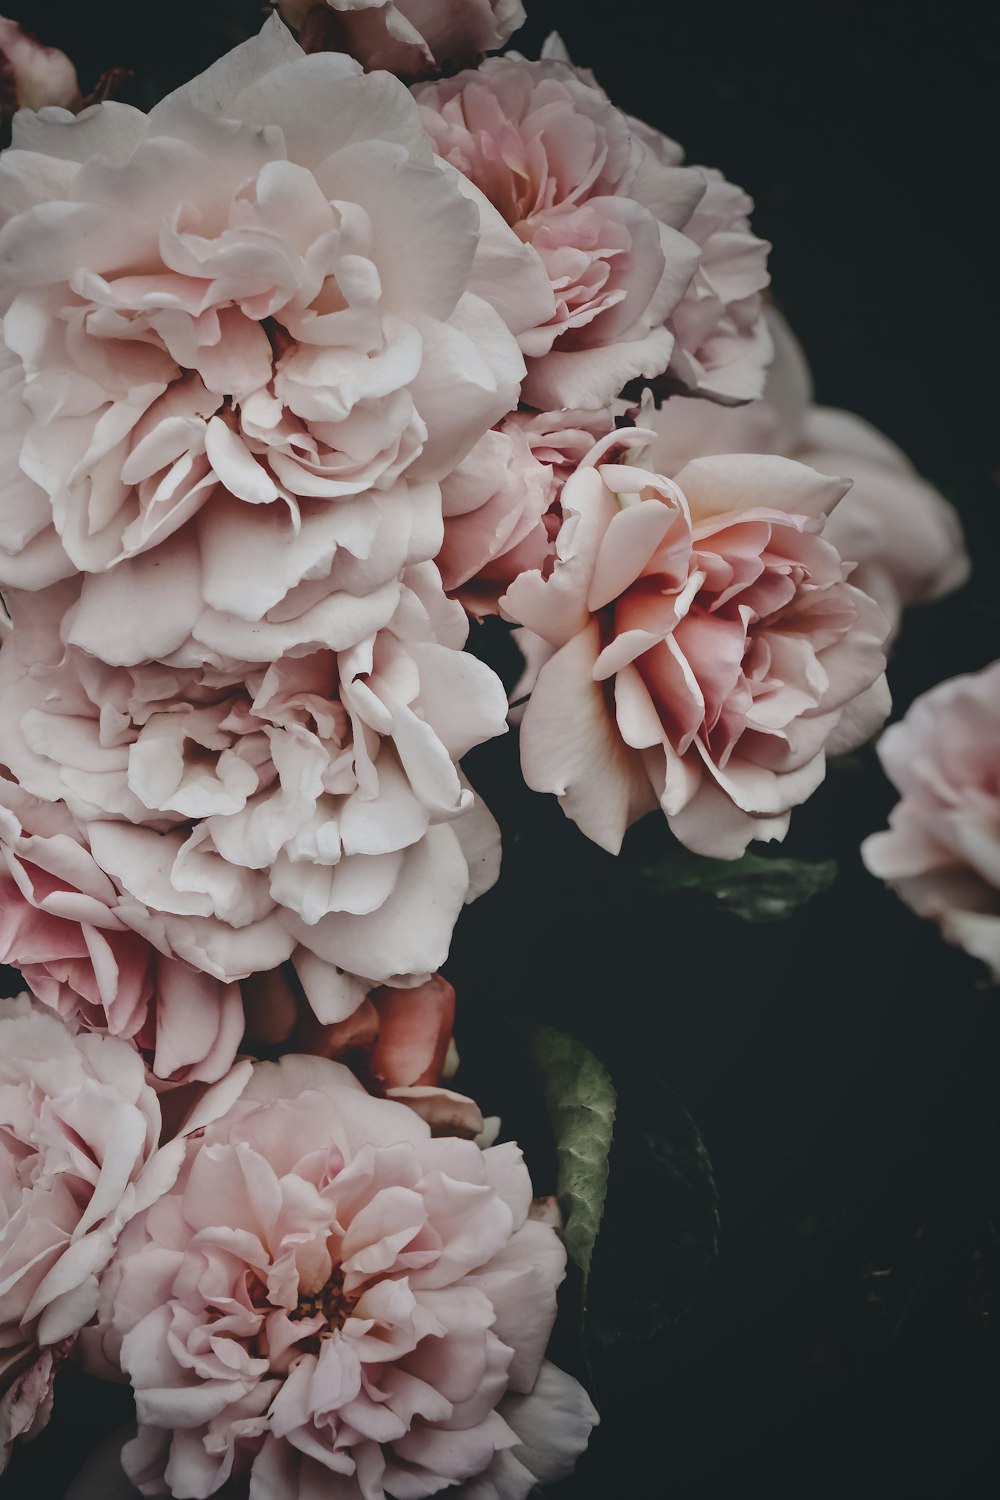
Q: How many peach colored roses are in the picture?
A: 1